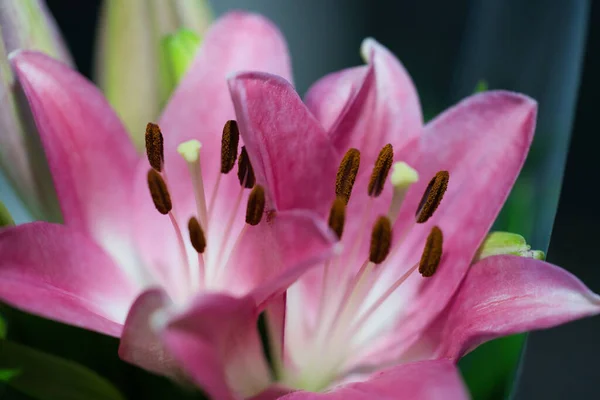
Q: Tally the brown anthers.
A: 12